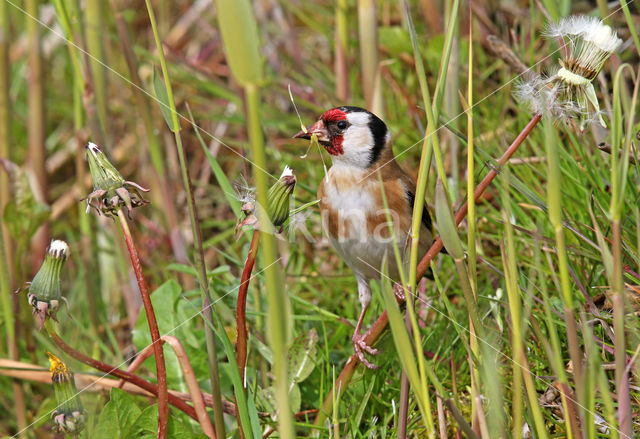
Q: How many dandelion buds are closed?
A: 4